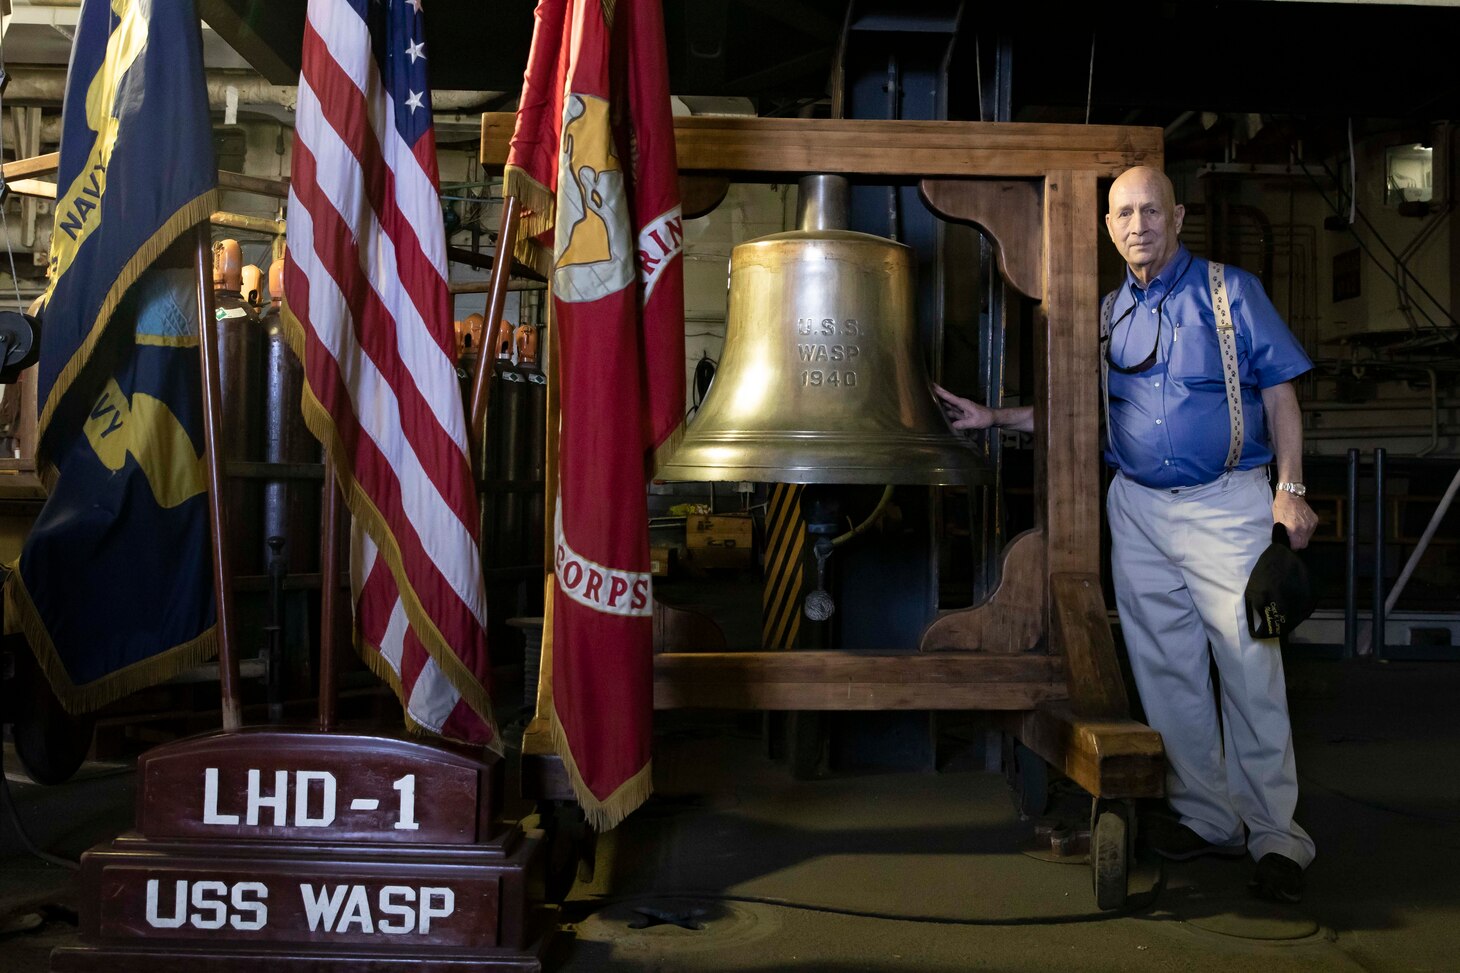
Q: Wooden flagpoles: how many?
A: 3